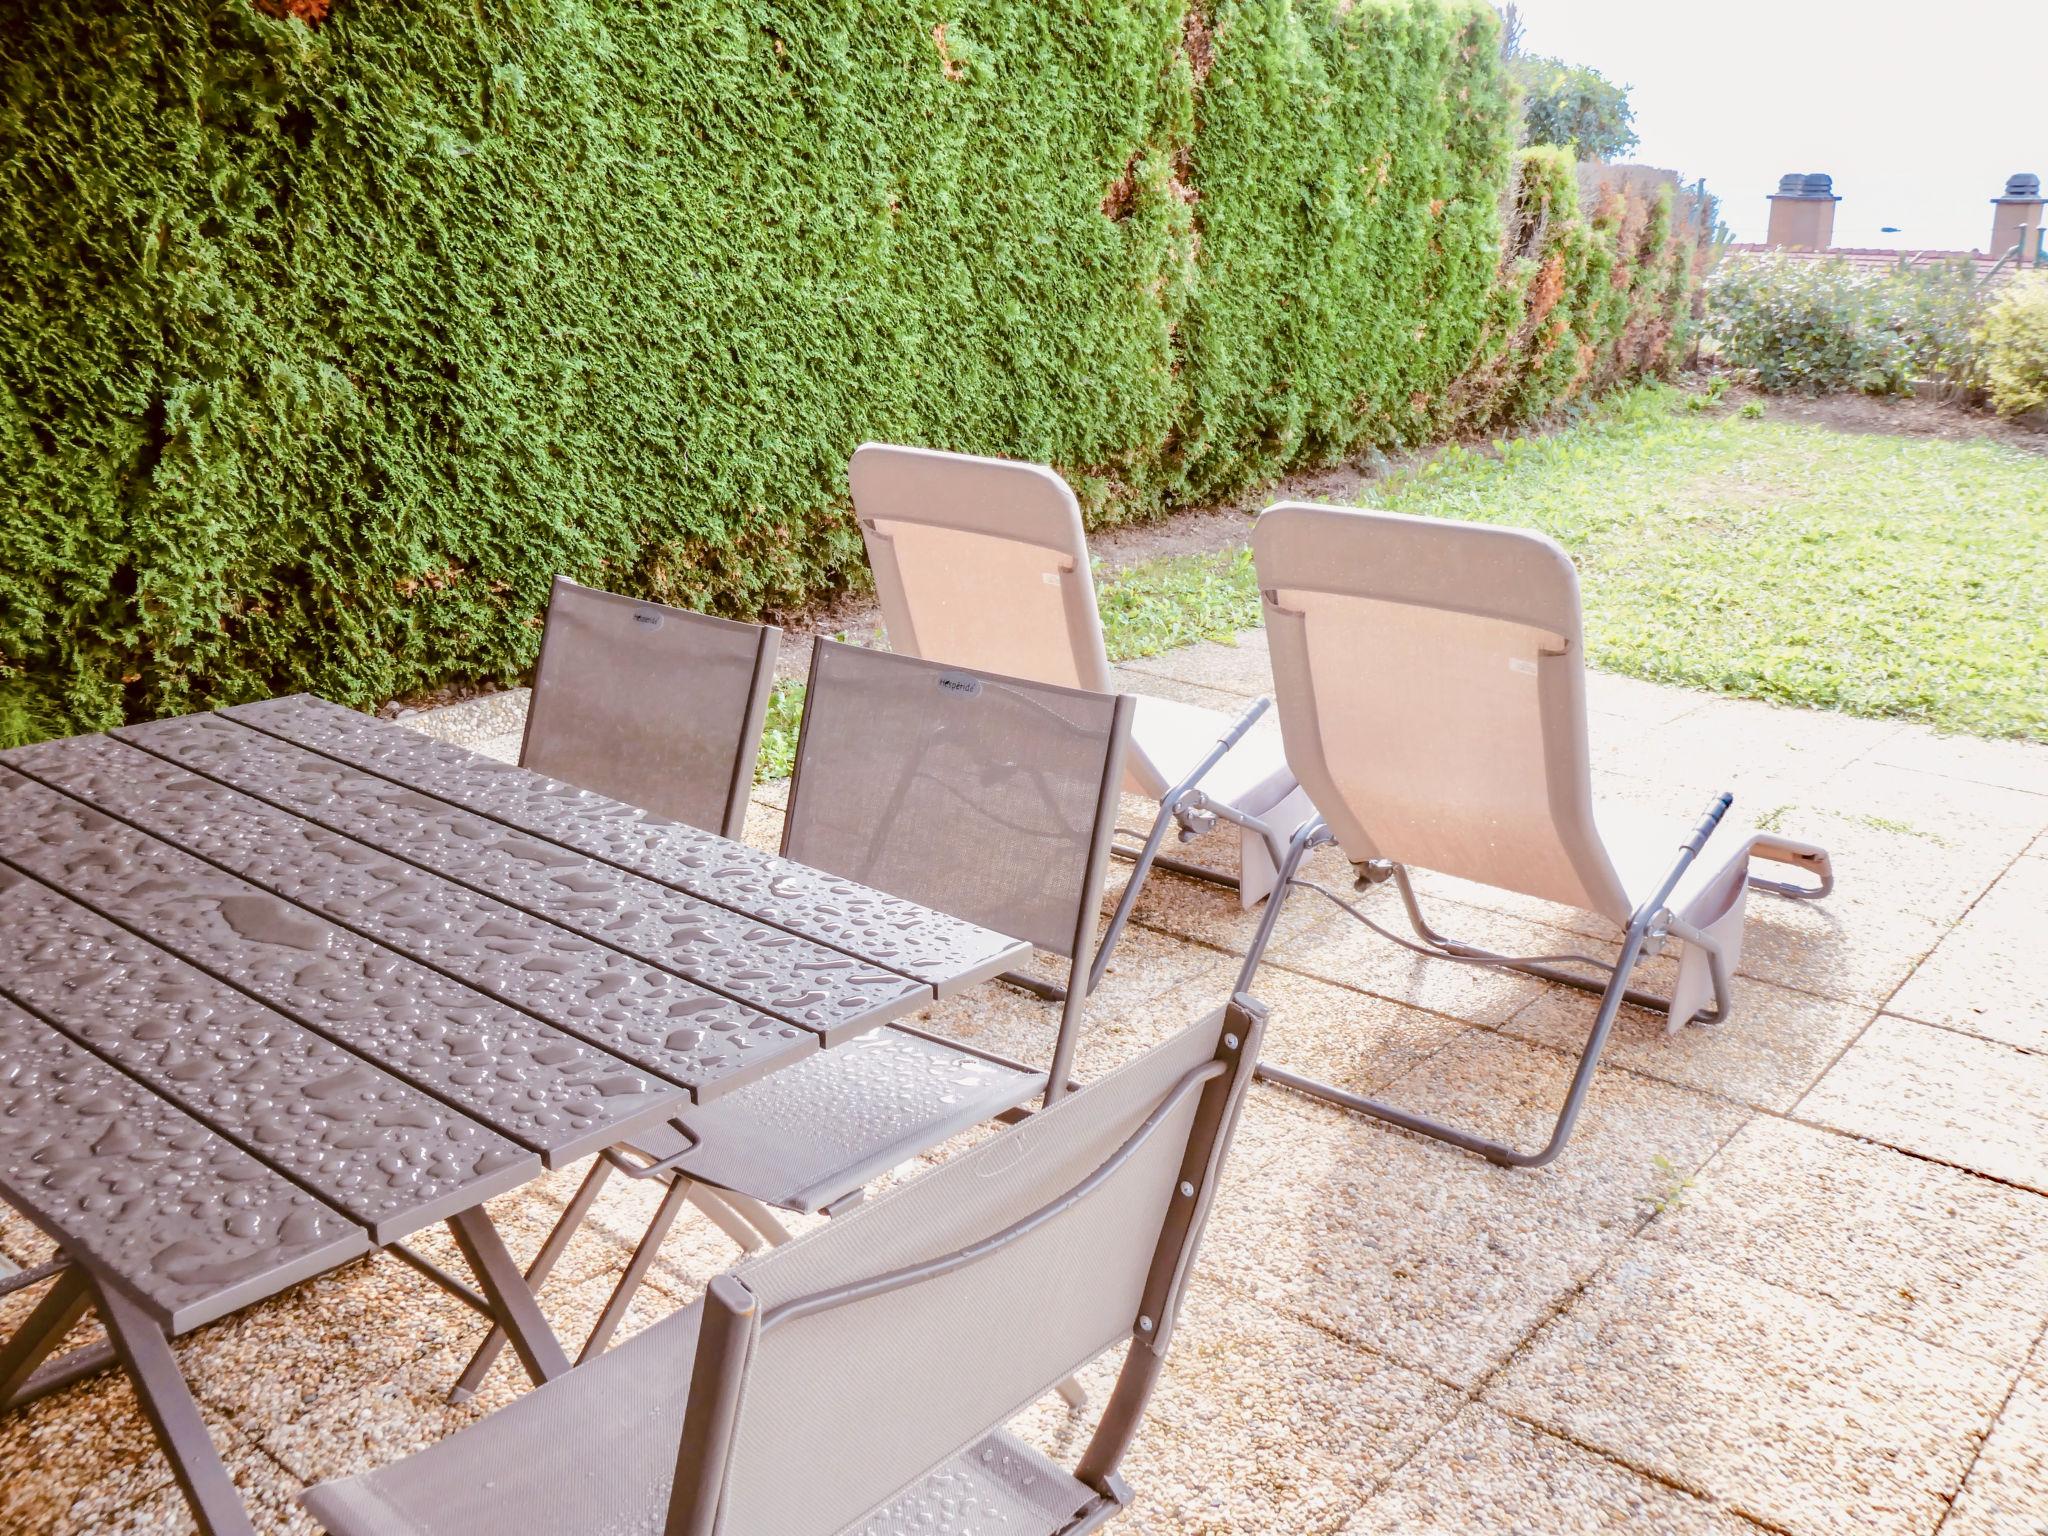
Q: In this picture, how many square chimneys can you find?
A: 2